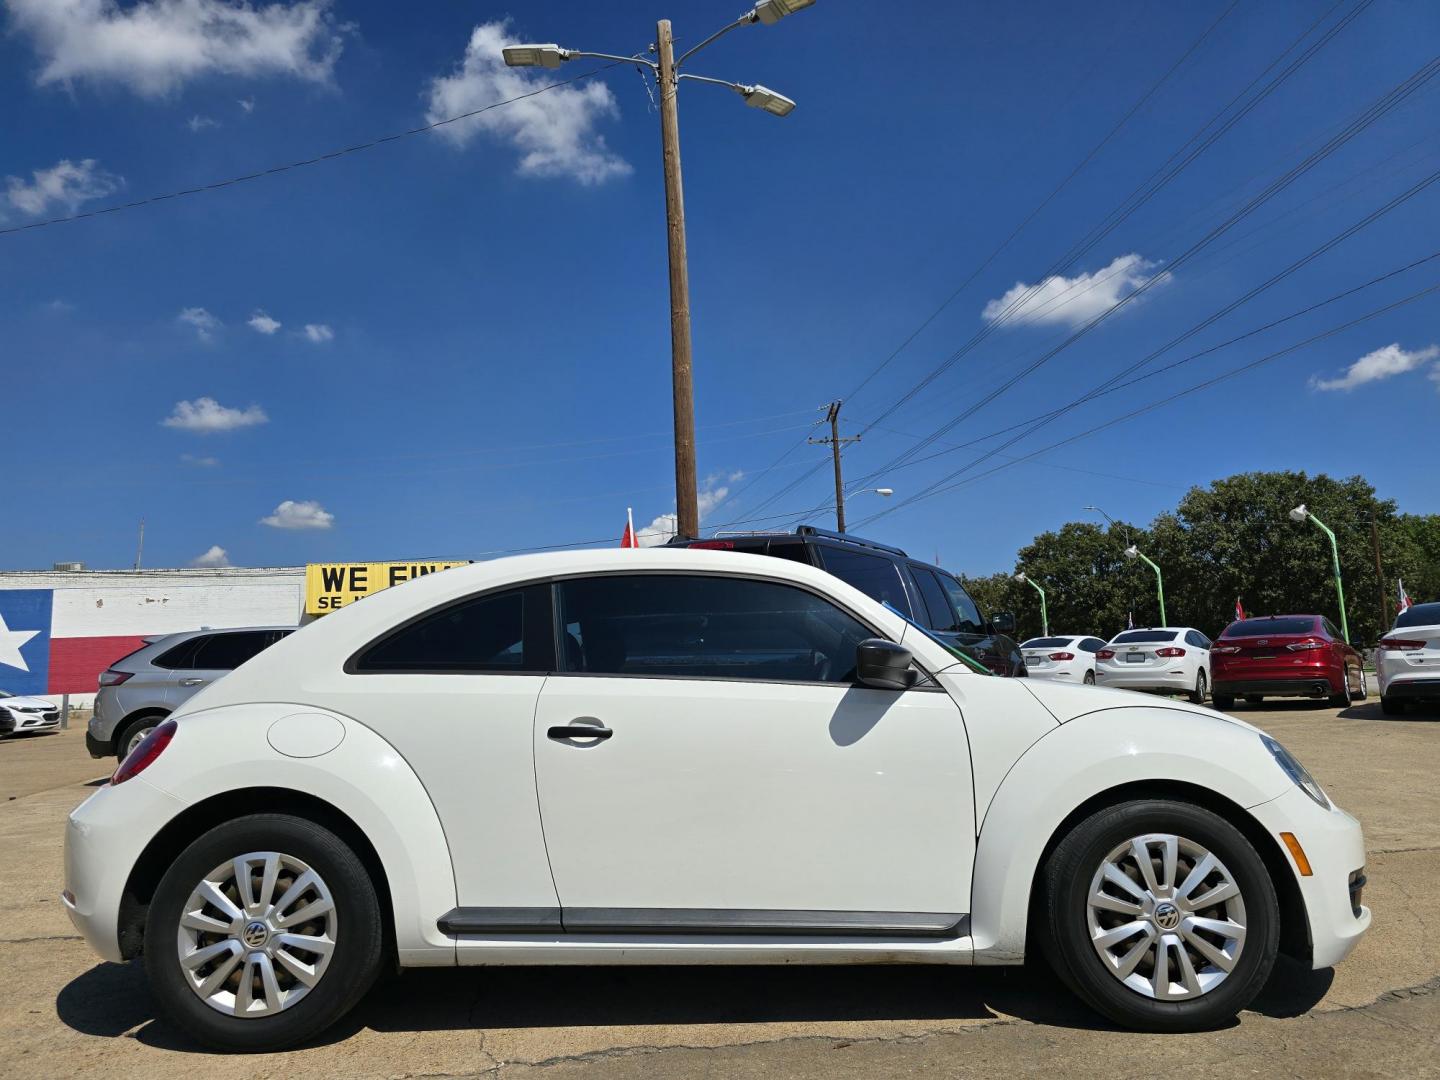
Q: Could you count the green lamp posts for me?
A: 3